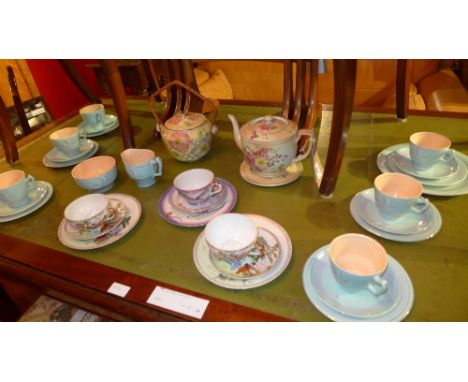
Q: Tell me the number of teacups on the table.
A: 9